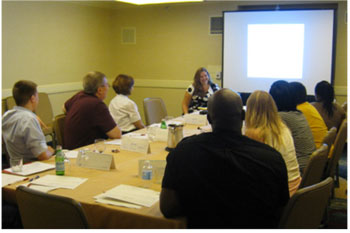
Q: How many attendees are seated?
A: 9